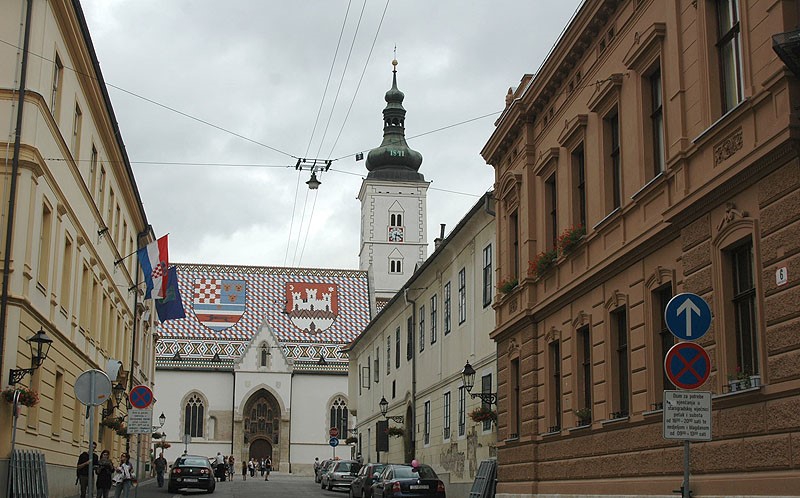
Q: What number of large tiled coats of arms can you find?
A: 2